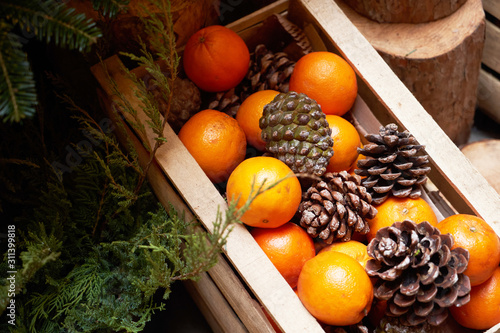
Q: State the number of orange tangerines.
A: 12